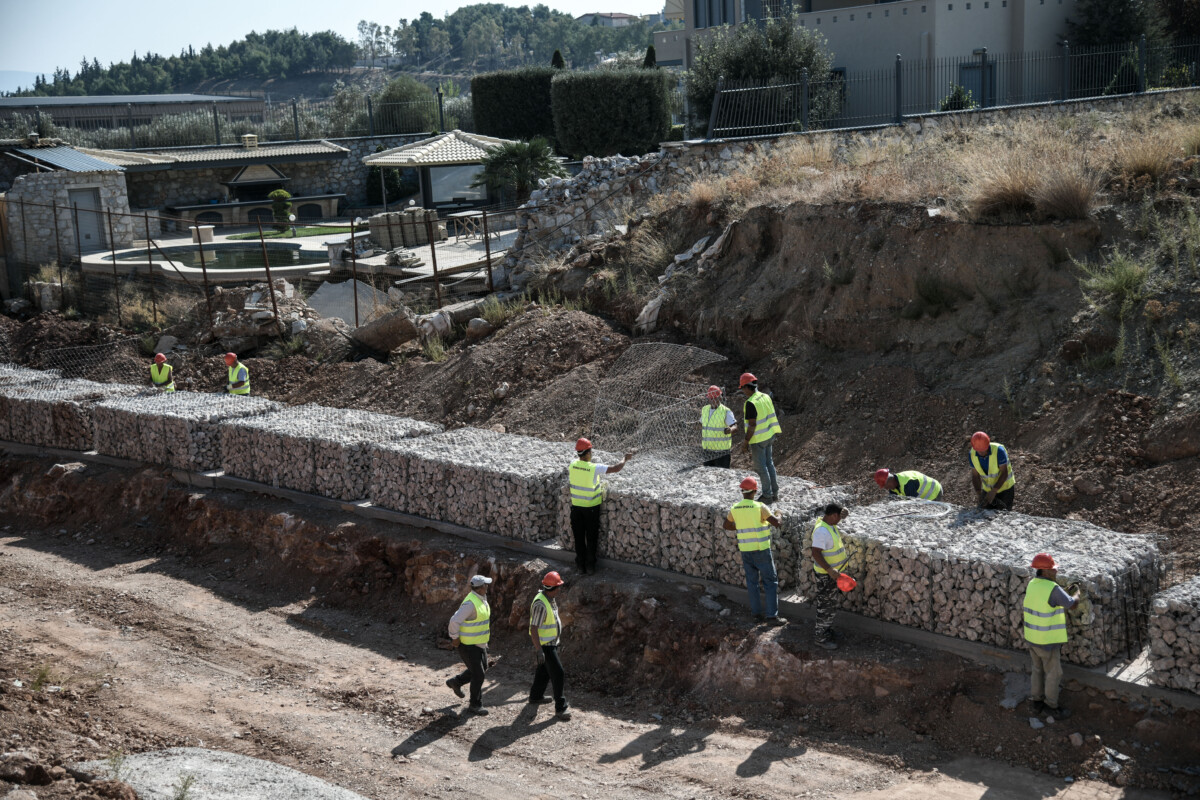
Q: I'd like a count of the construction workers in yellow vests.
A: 12